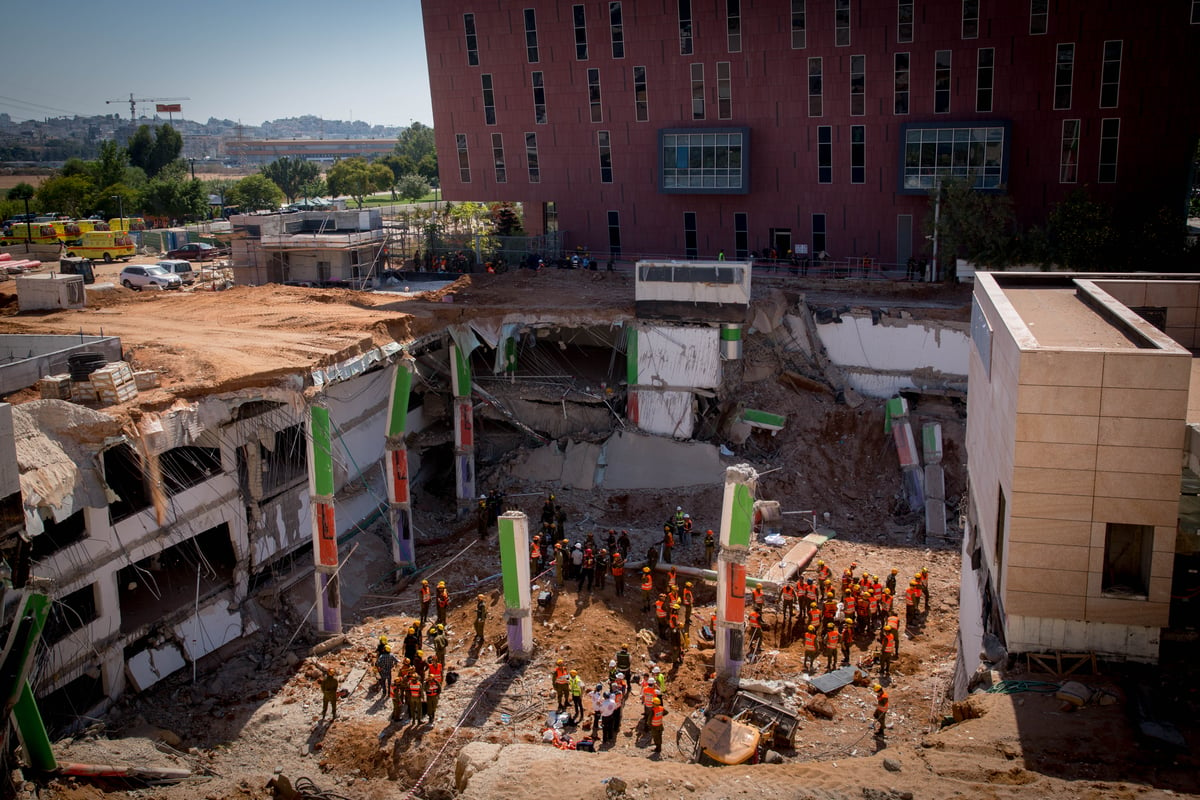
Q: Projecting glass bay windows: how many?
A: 2